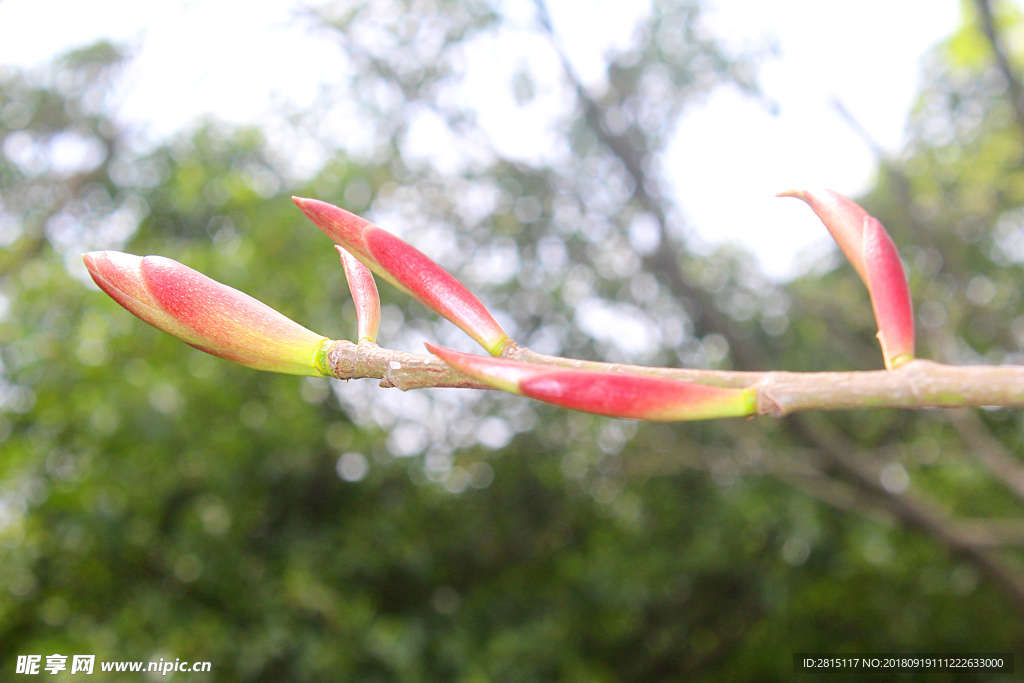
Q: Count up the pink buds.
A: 5